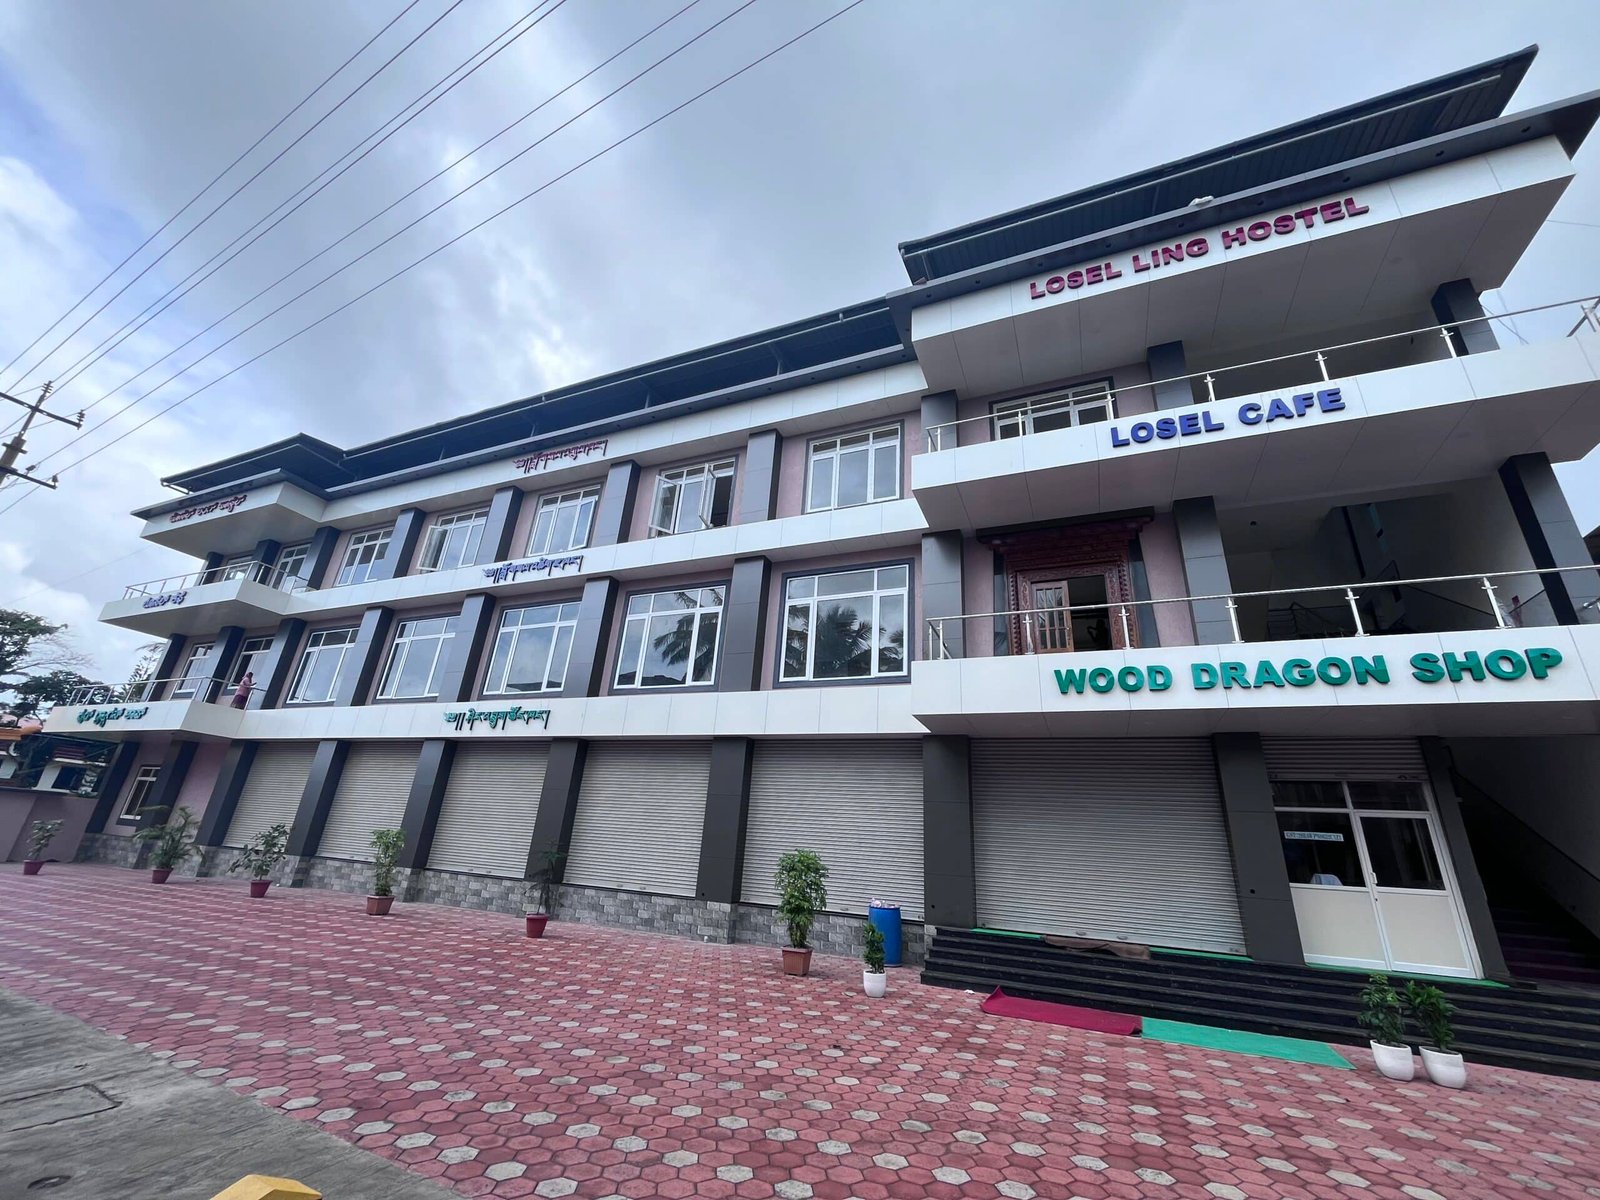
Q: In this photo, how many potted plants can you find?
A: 9